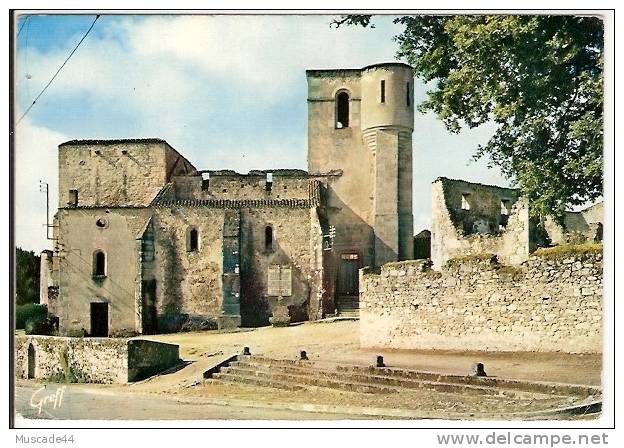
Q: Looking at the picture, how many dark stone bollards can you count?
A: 4